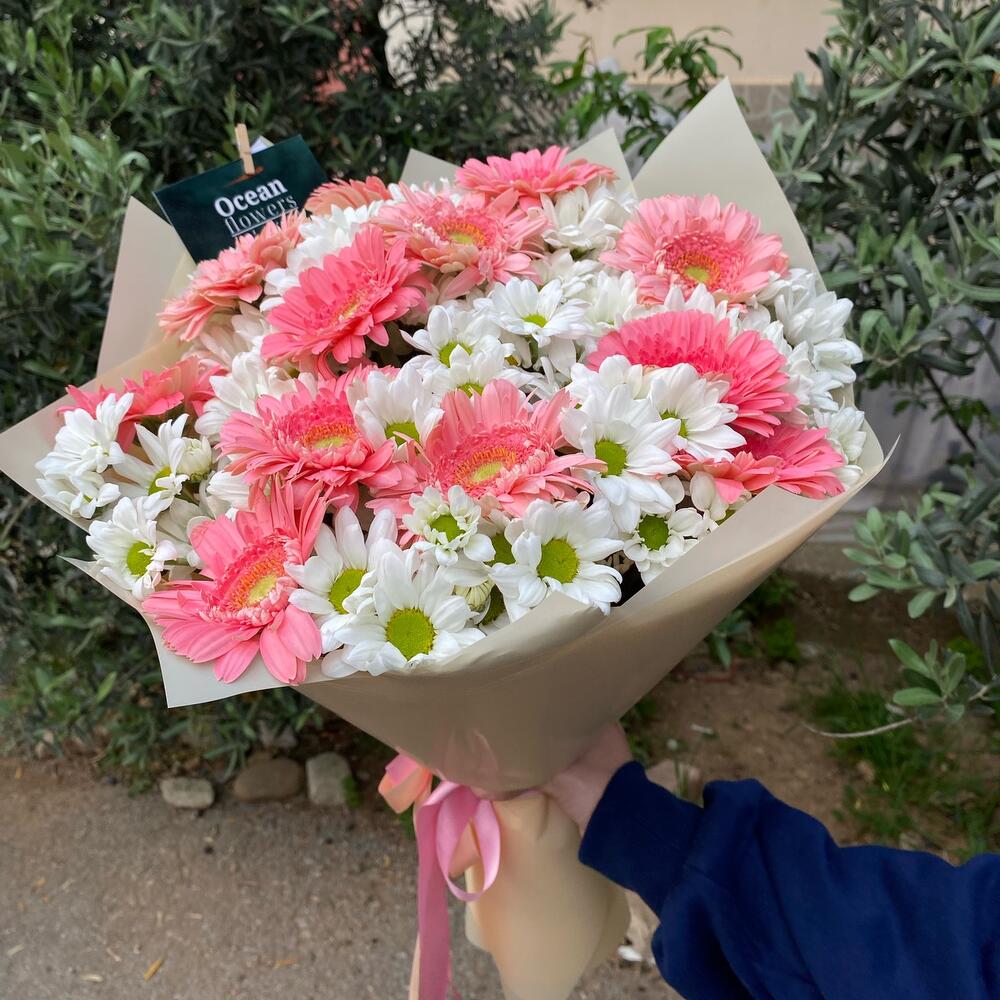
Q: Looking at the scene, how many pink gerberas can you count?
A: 12